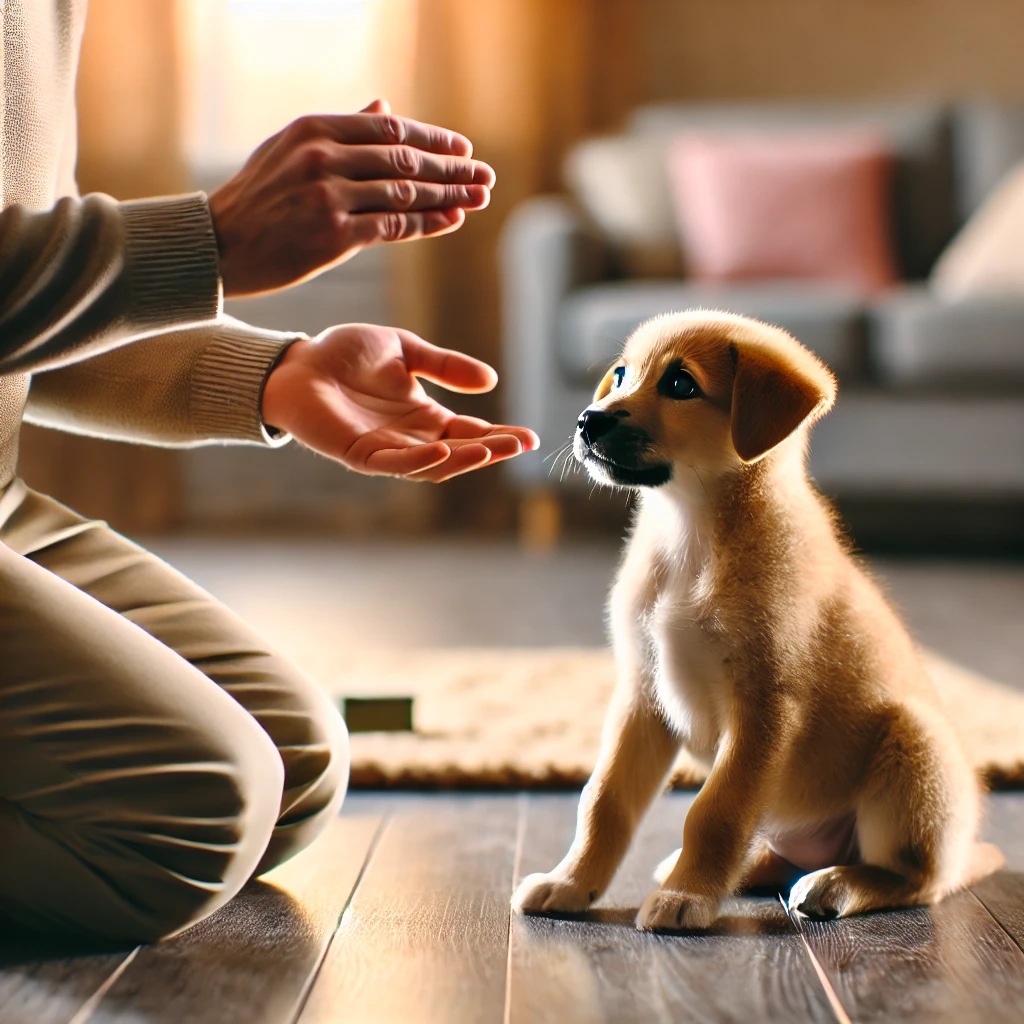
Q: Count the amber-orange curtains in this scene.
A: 2